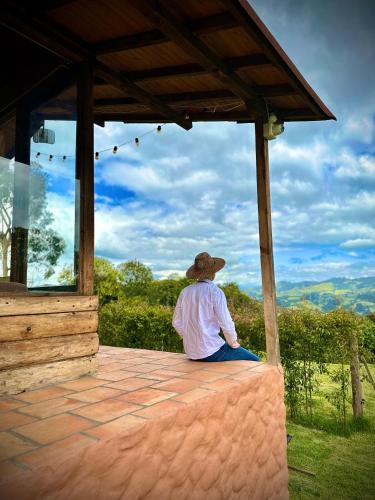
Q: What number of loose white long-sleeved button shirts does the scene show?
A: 1